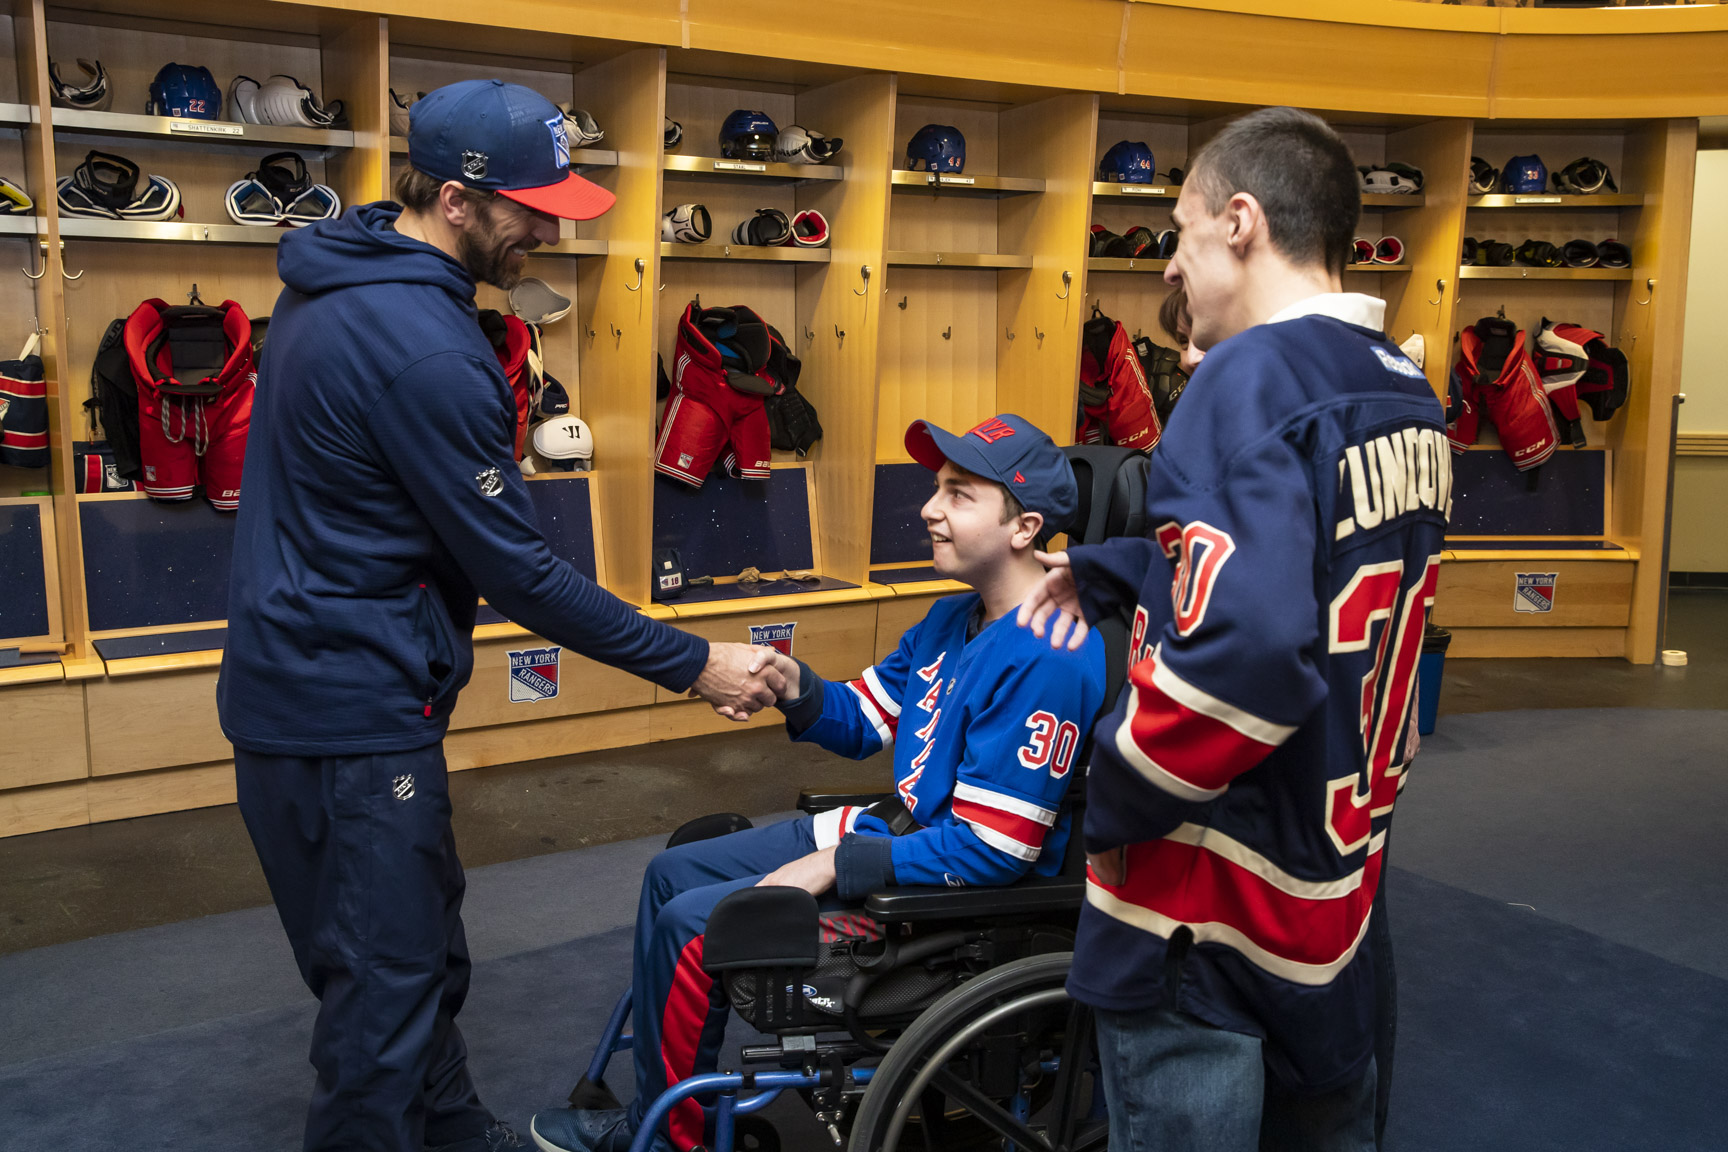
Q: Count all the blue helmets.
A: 5